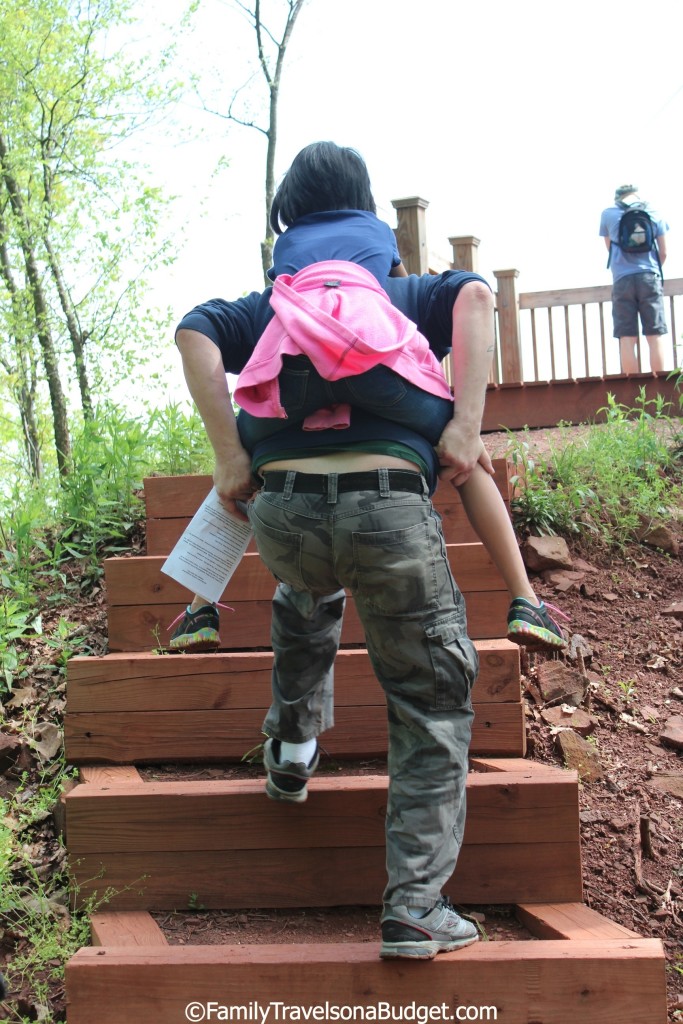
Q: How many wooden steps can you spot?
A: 5